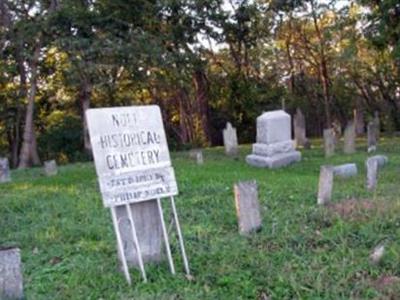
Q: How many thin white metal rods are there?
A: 4